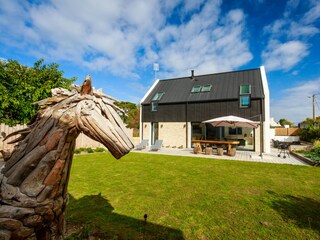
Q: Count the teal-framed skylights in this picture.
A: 4